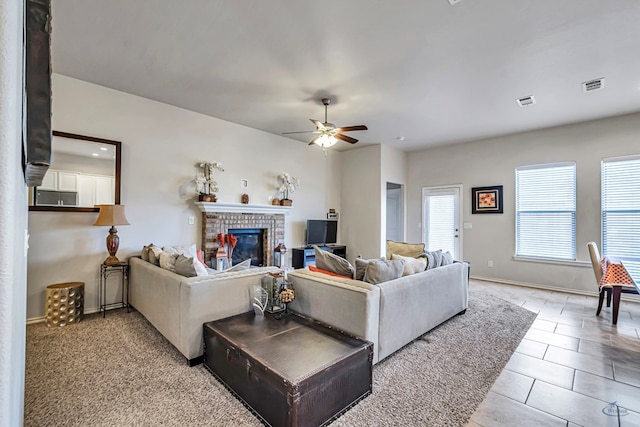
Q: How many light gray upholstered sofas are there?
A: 2